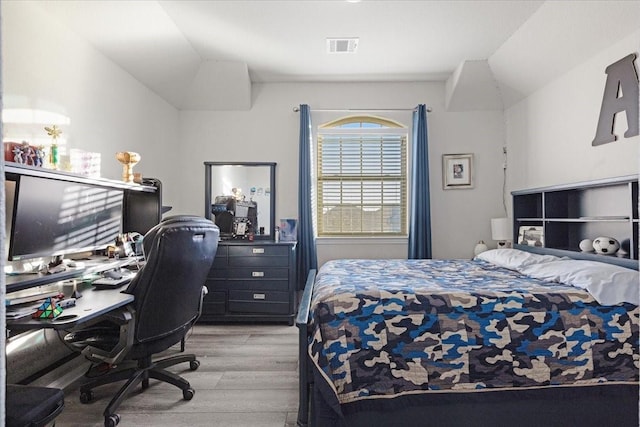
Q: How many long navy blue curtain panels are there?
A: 2